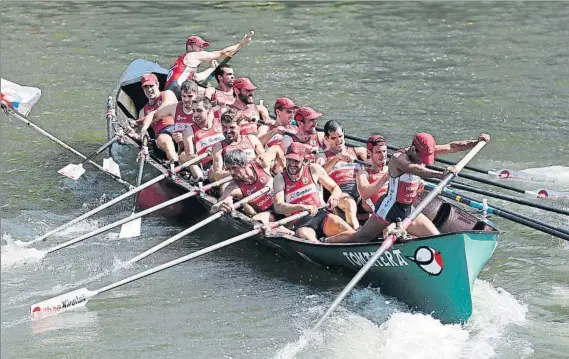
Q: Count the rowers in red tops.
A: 14